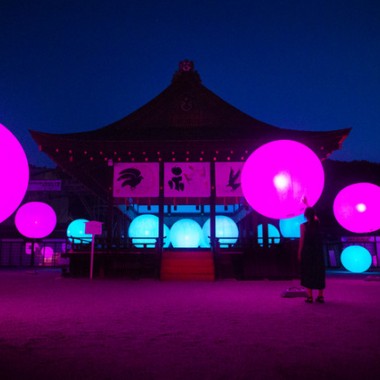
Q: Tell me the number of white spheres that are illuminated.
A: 0